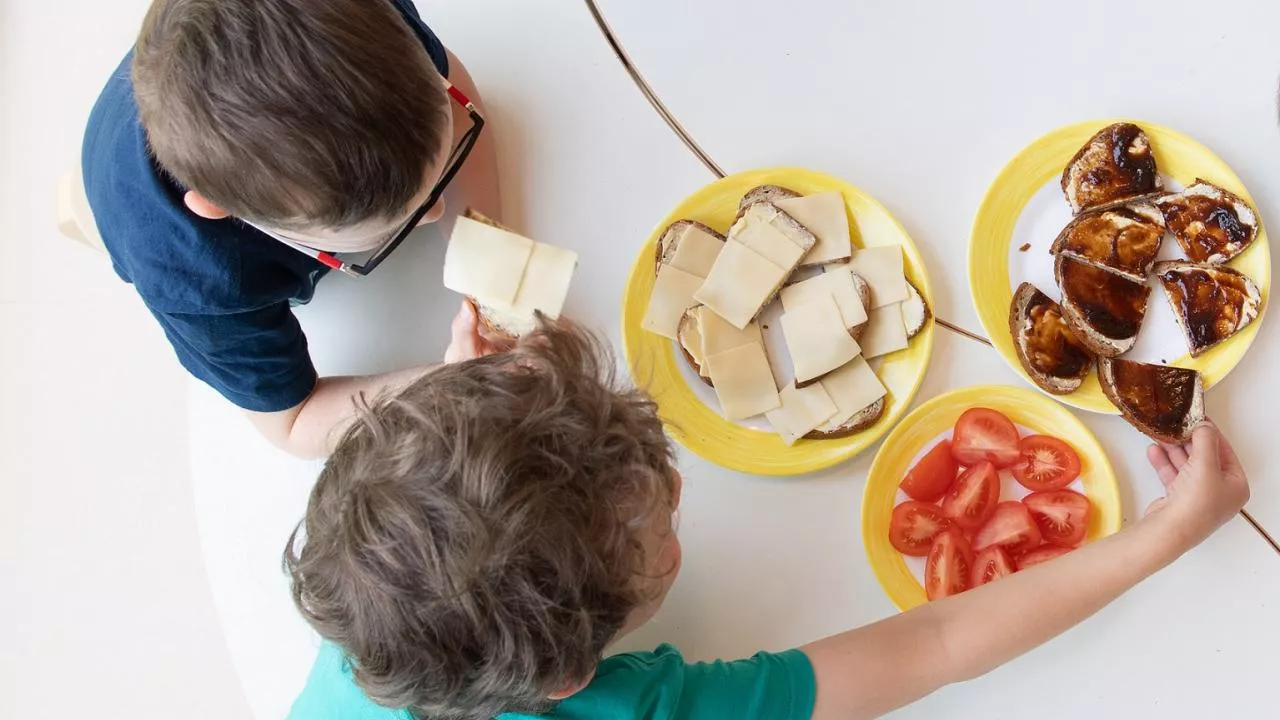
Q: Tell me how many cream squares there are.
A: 15